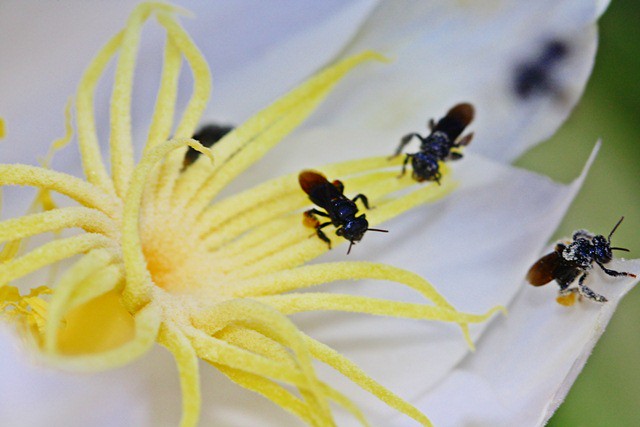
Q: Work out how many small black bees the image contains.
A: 5